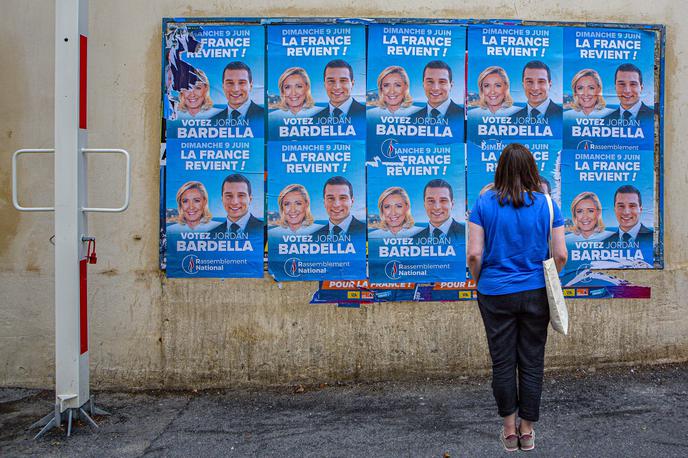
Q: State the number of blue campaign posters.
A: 10